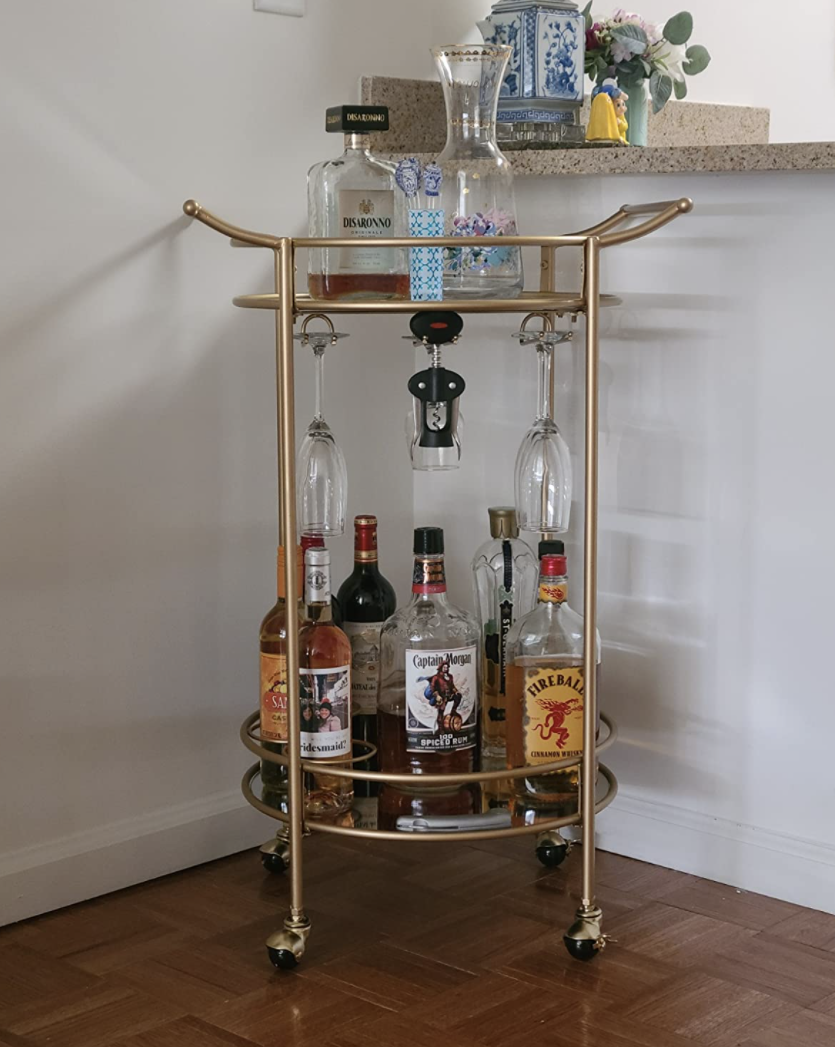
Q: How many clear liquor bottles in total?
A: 4